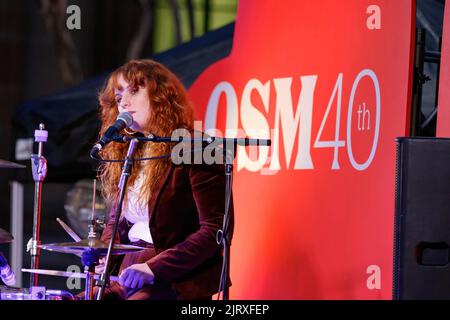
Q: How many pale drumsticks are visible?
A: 2